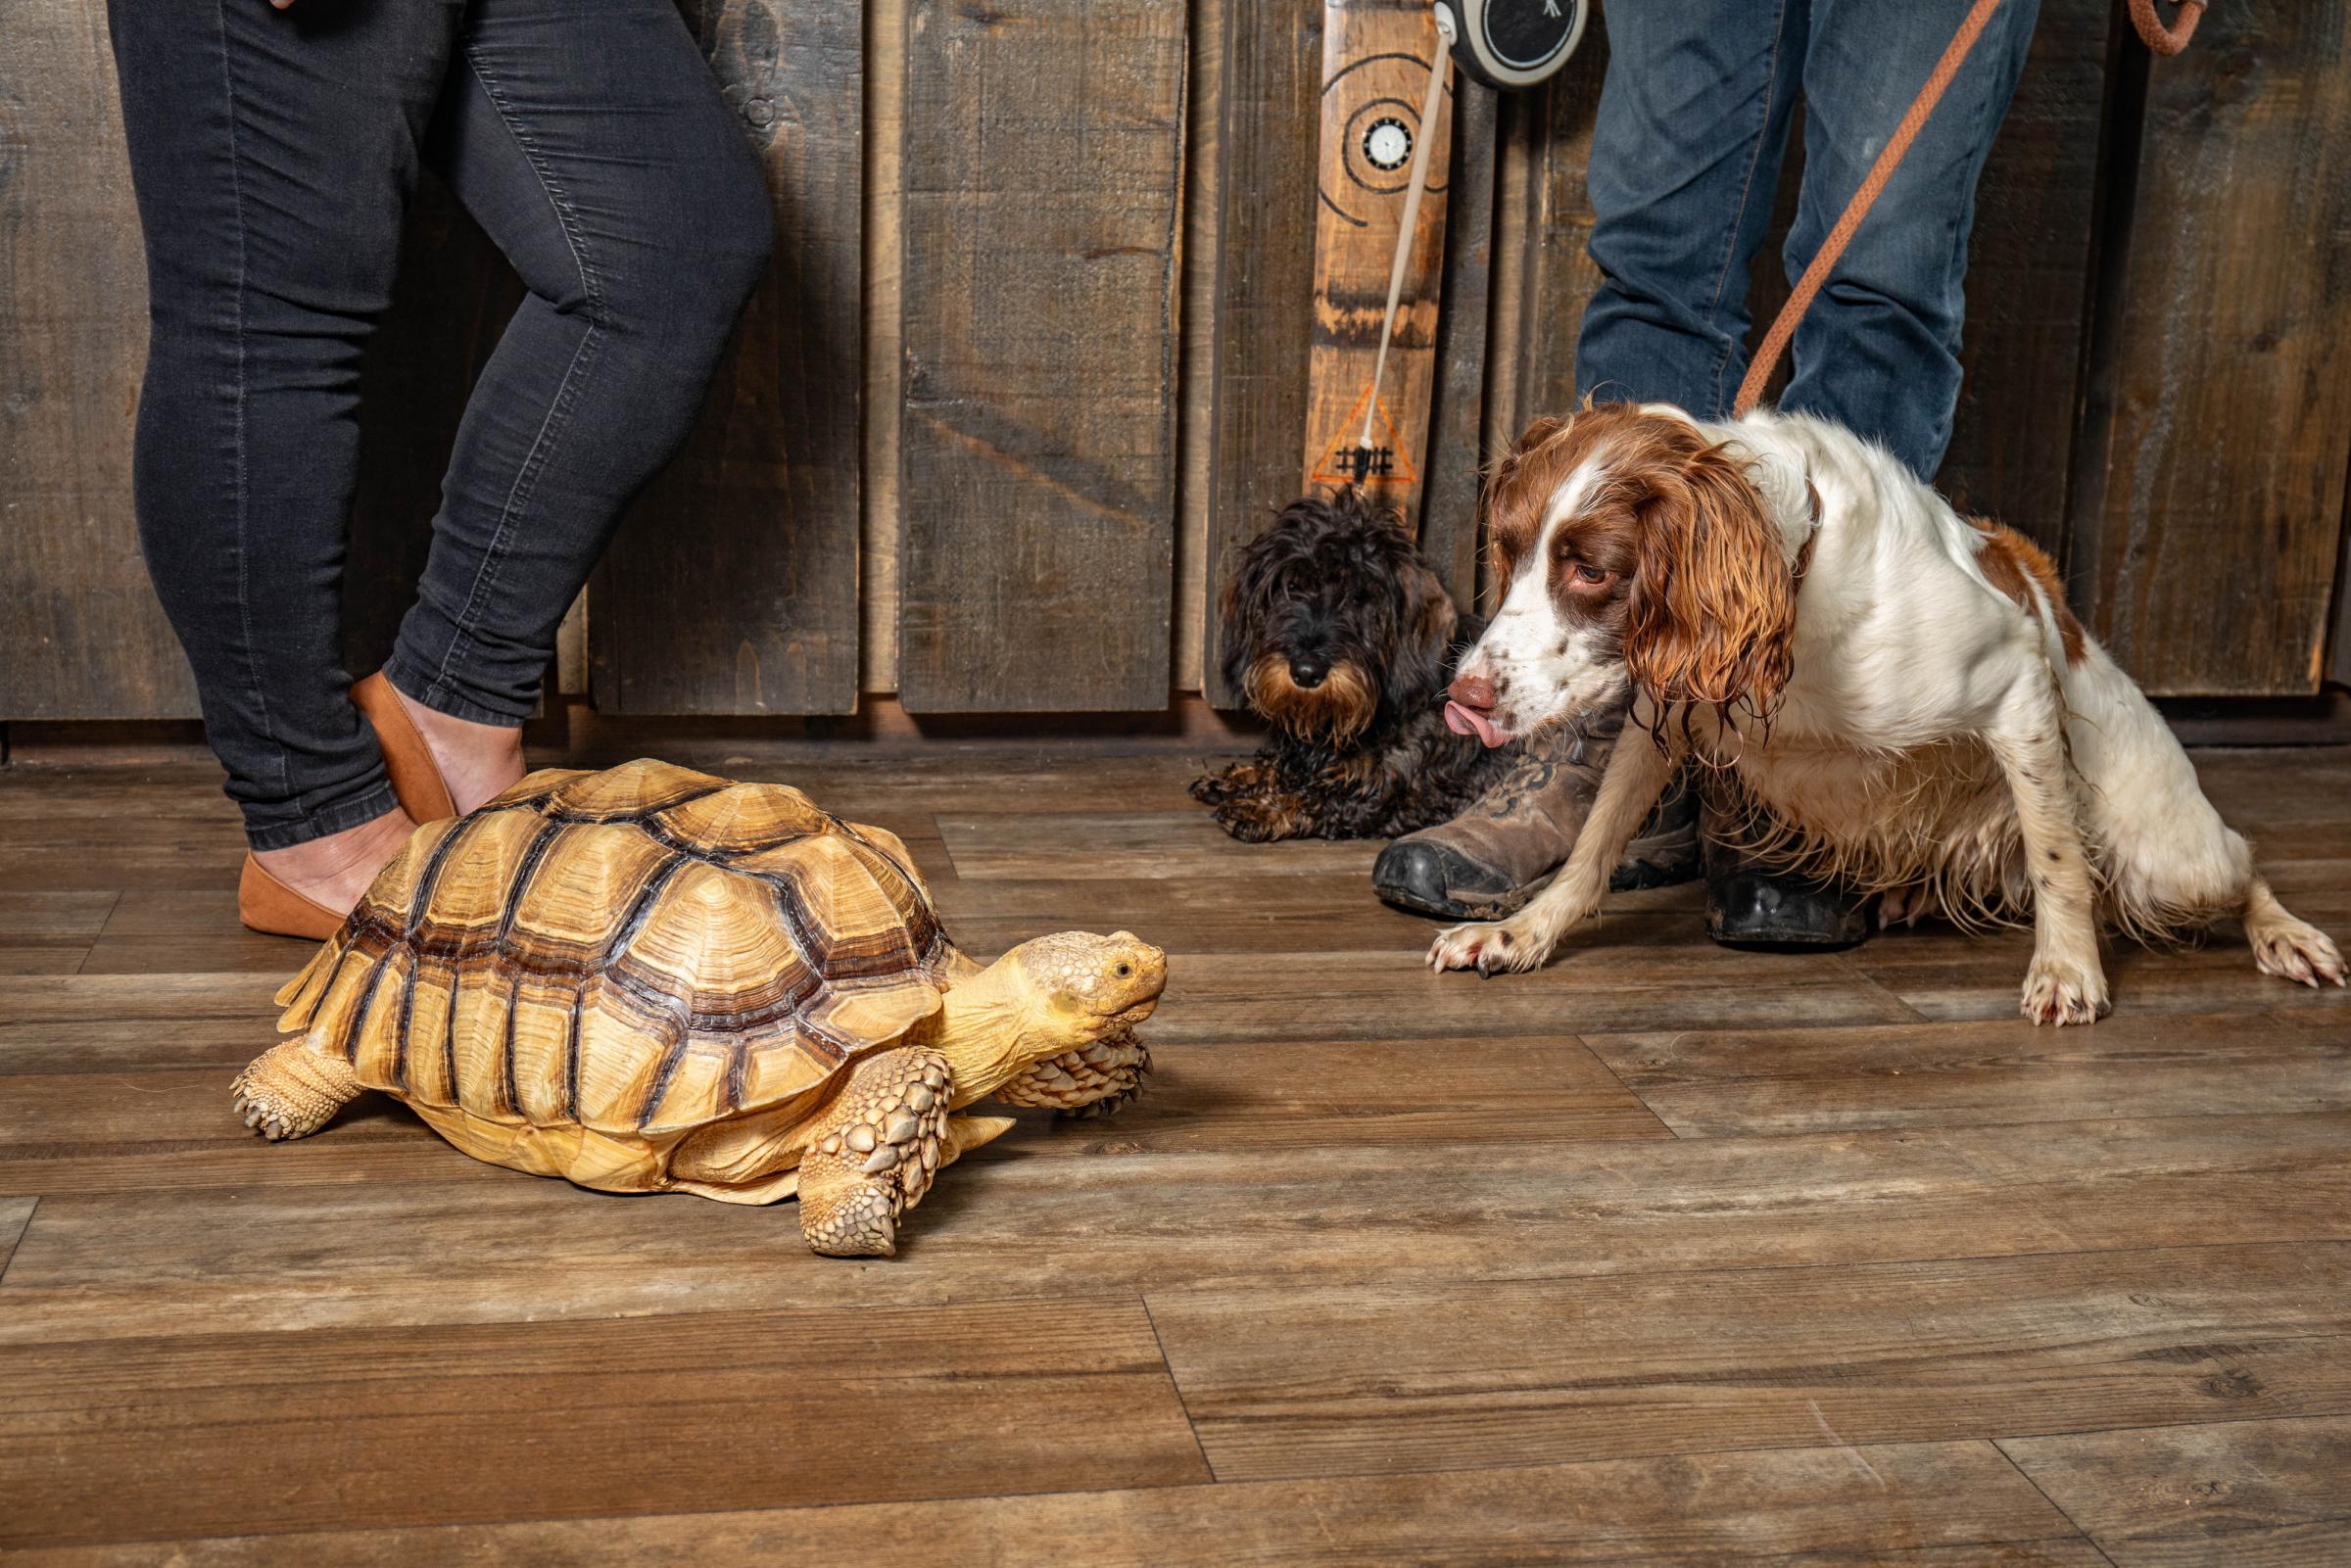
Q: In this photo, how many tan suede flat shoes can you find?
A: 2